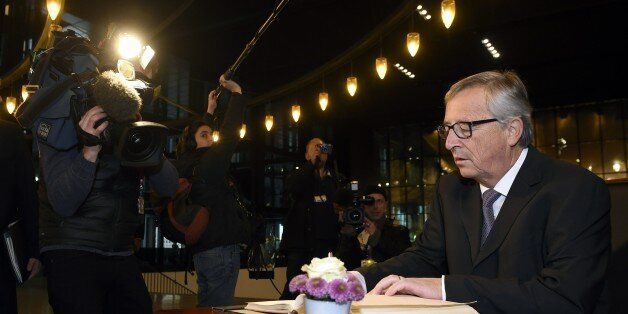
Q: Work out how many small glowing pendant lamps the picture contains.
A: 12